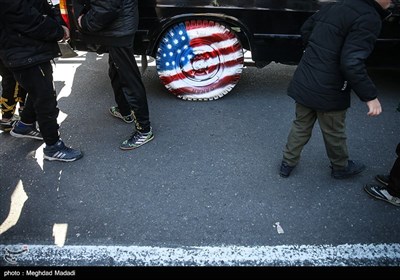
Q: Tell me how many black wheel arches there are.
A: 1